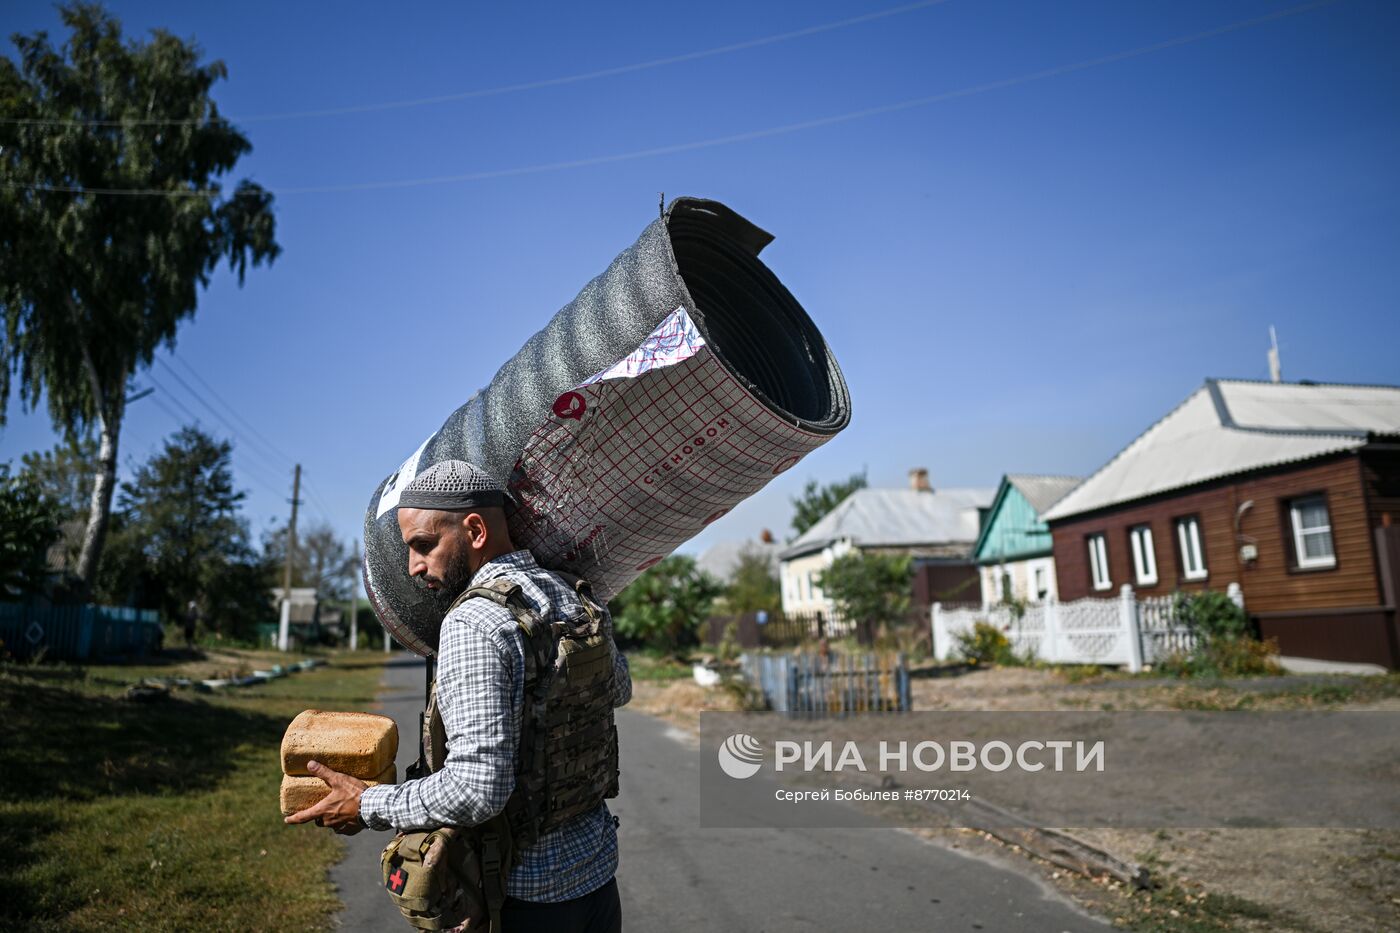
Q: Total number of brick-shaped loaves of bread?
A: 2